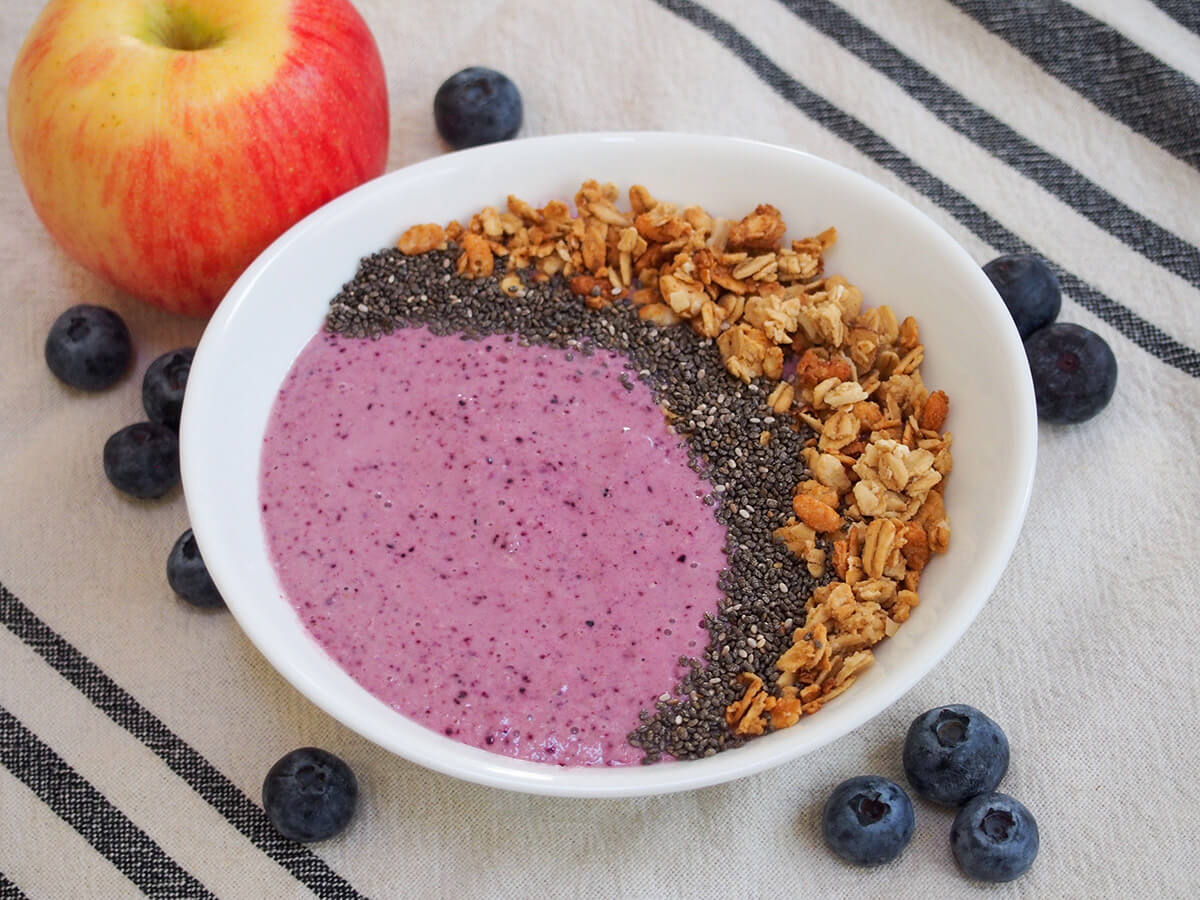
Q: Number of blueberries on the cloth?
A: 11